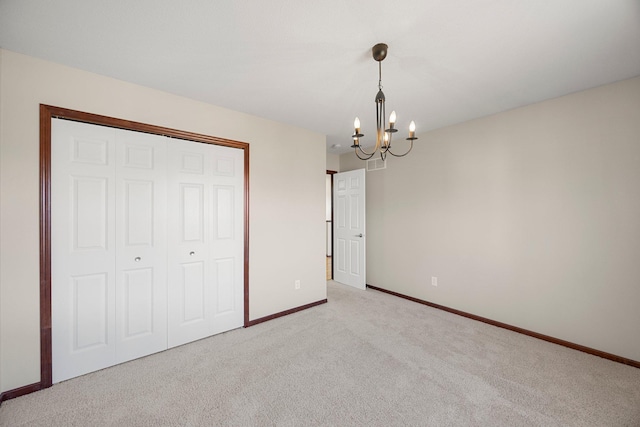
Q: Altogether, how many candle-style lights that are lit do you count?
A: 5